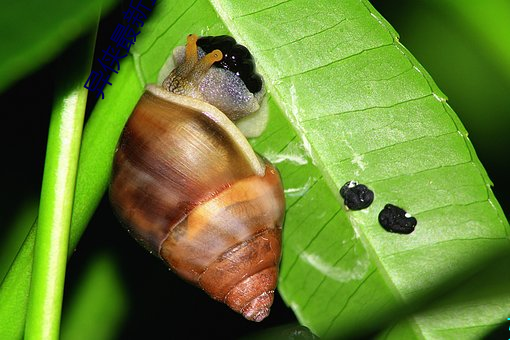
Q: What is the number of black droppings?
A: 2